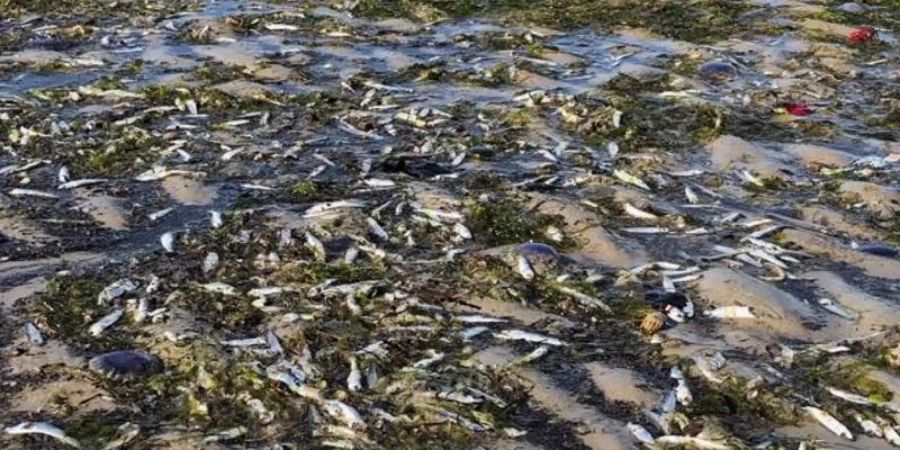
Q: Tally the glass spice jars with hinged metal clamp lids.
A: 0